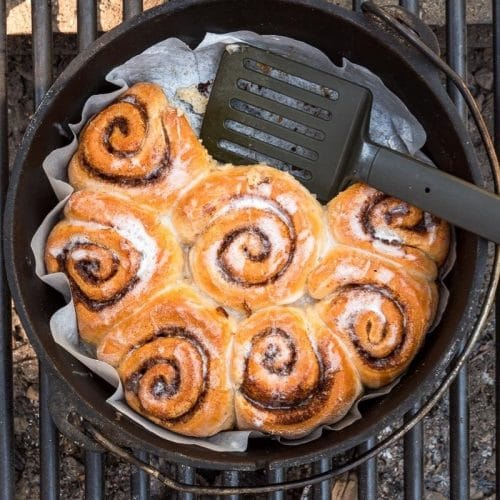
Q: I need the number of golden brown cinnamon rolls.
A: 7